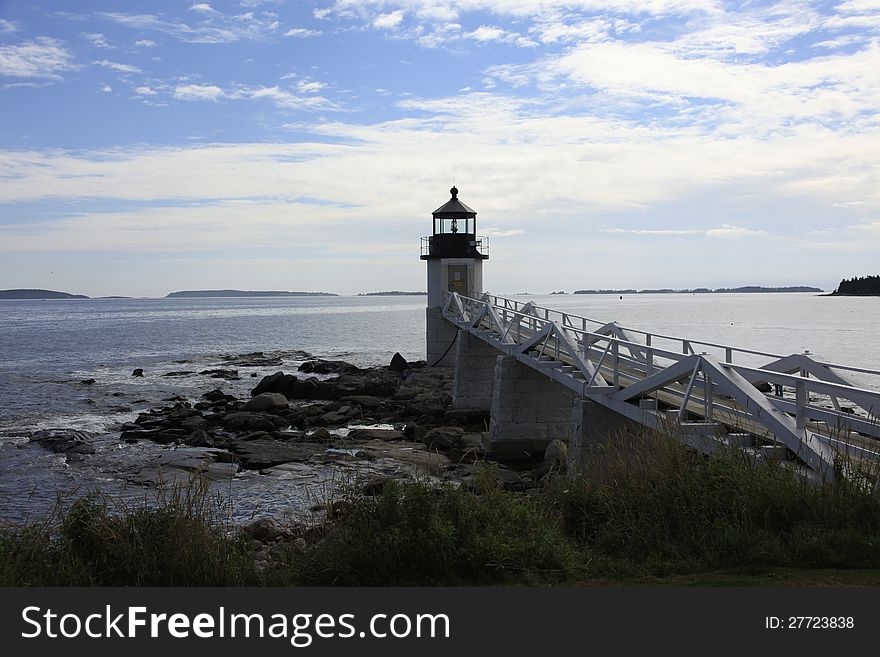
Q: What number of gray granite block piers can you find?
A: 3